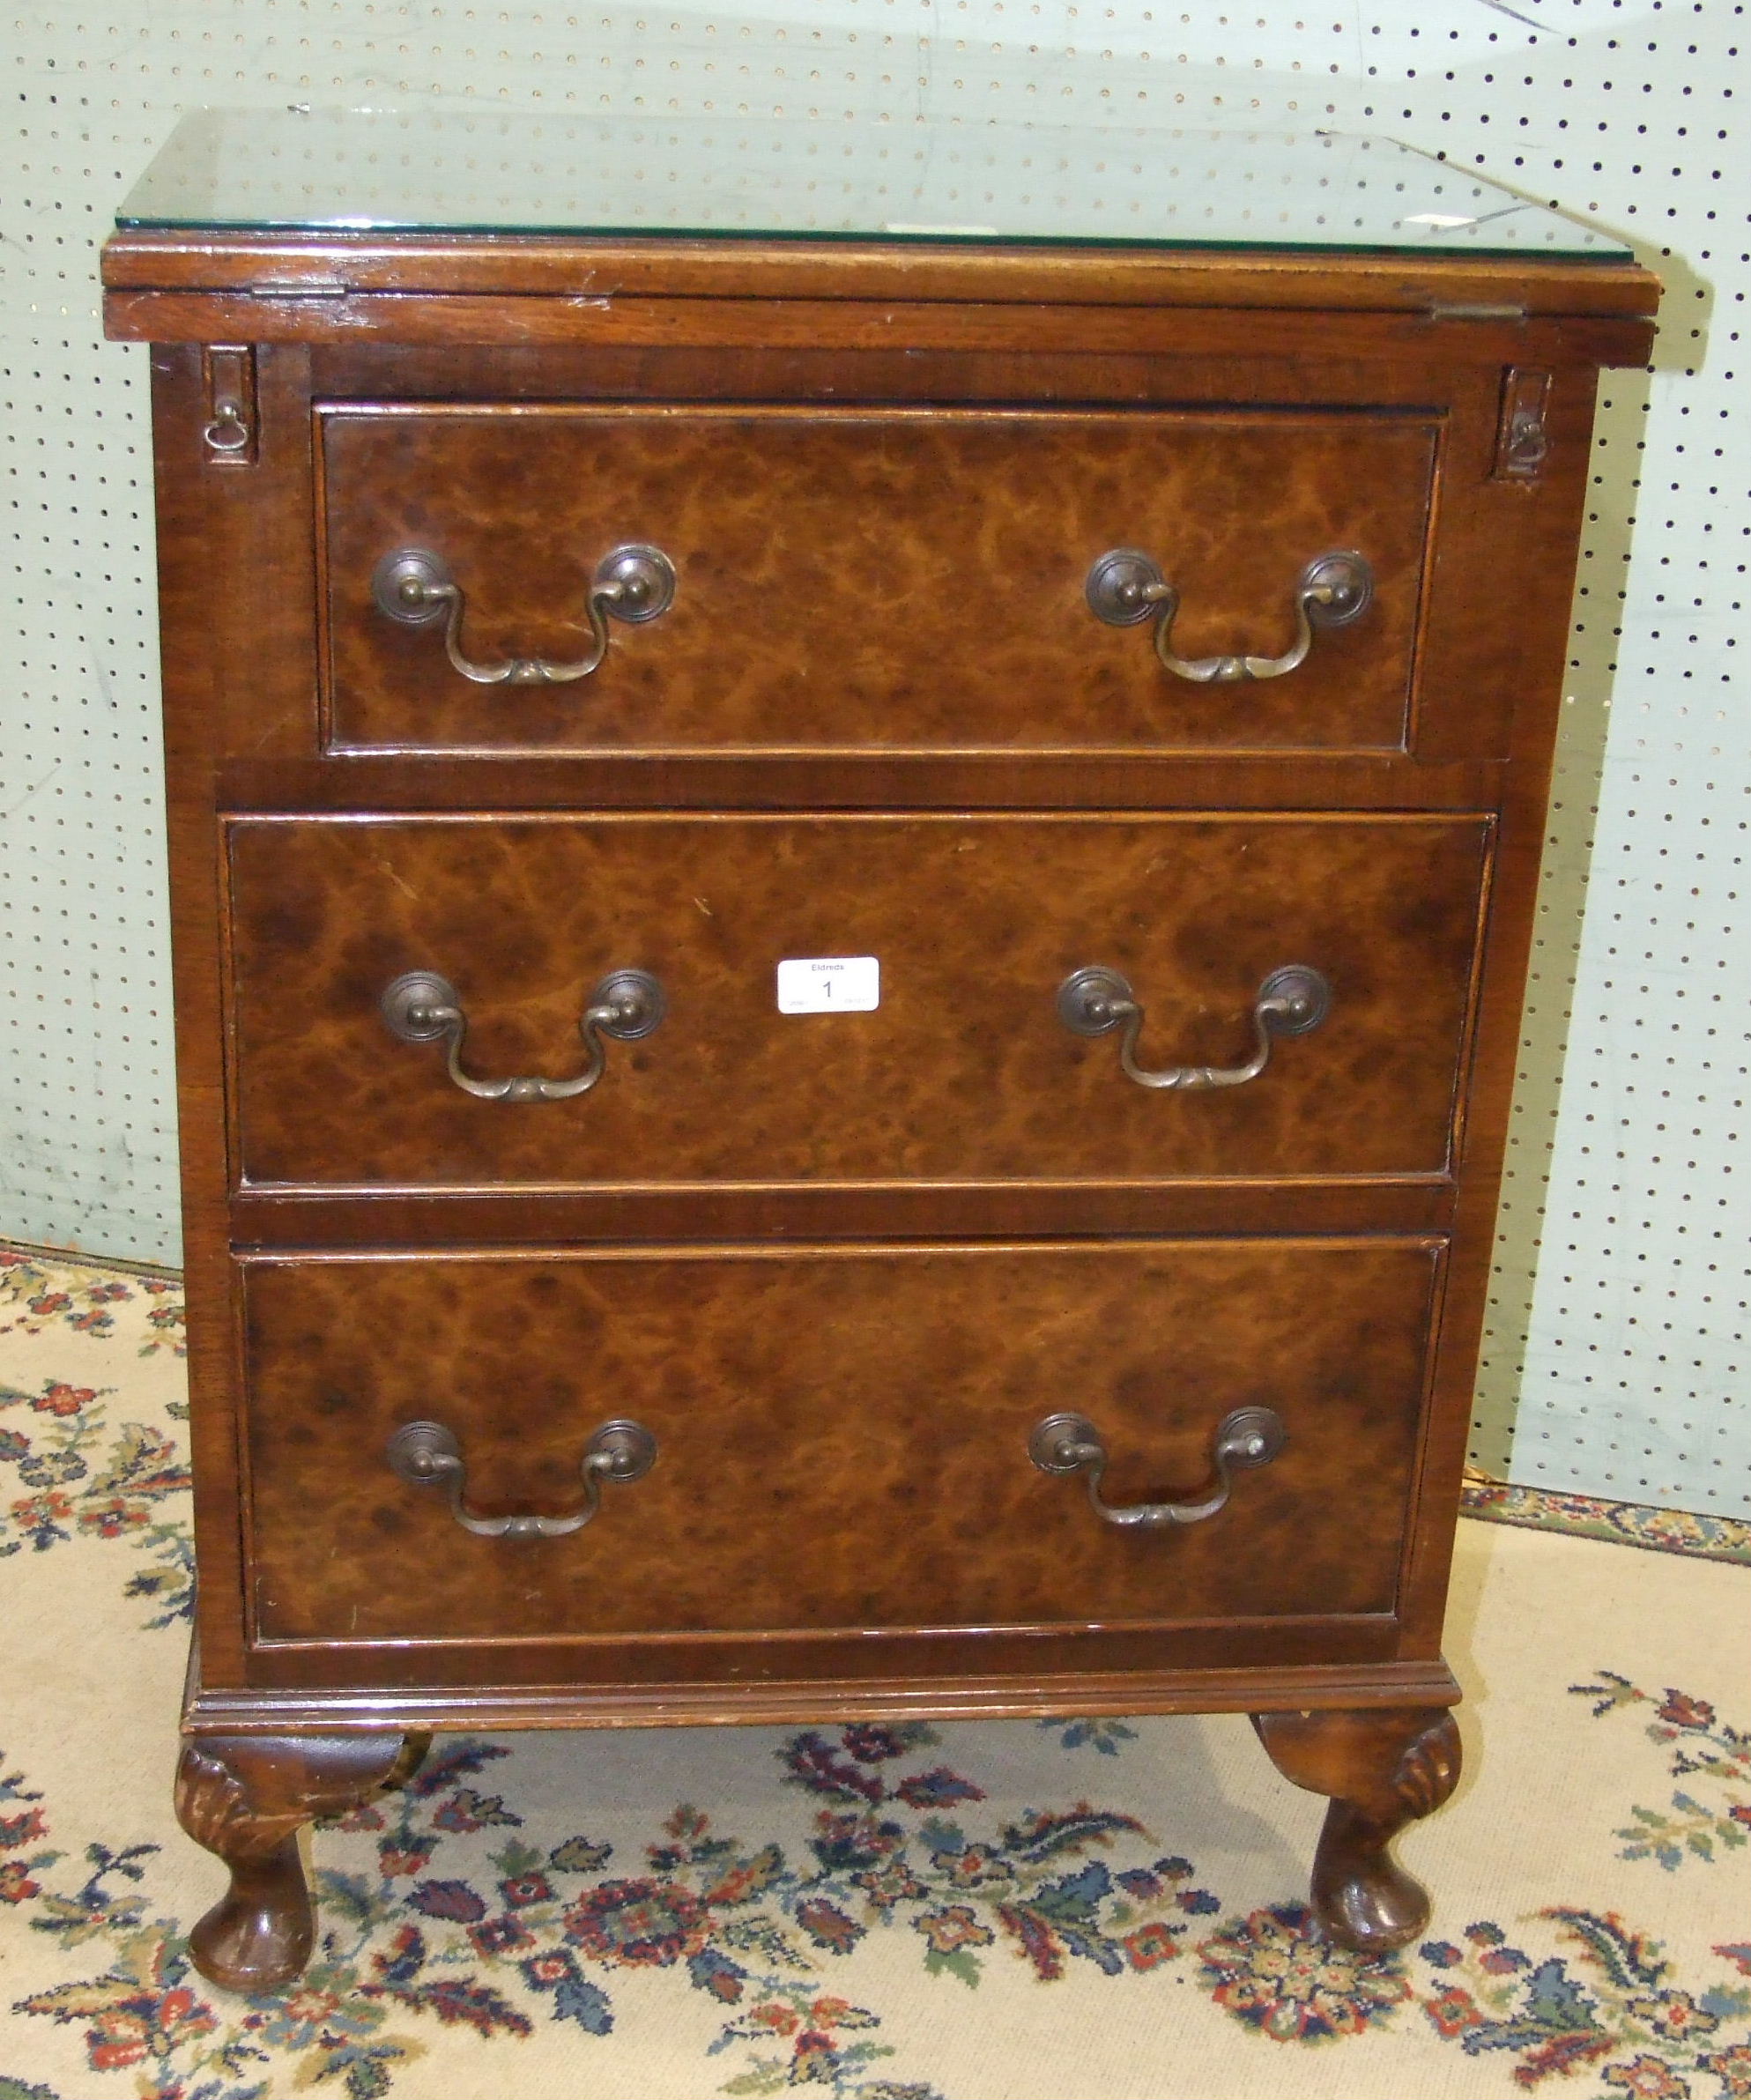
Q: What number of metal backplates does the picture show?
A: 12